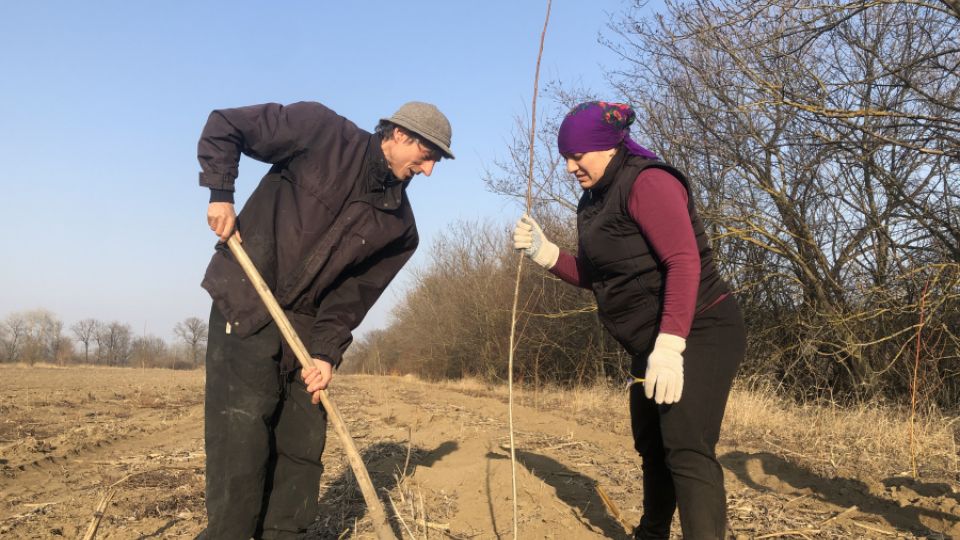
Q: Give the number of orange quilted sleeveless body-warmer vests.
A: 0